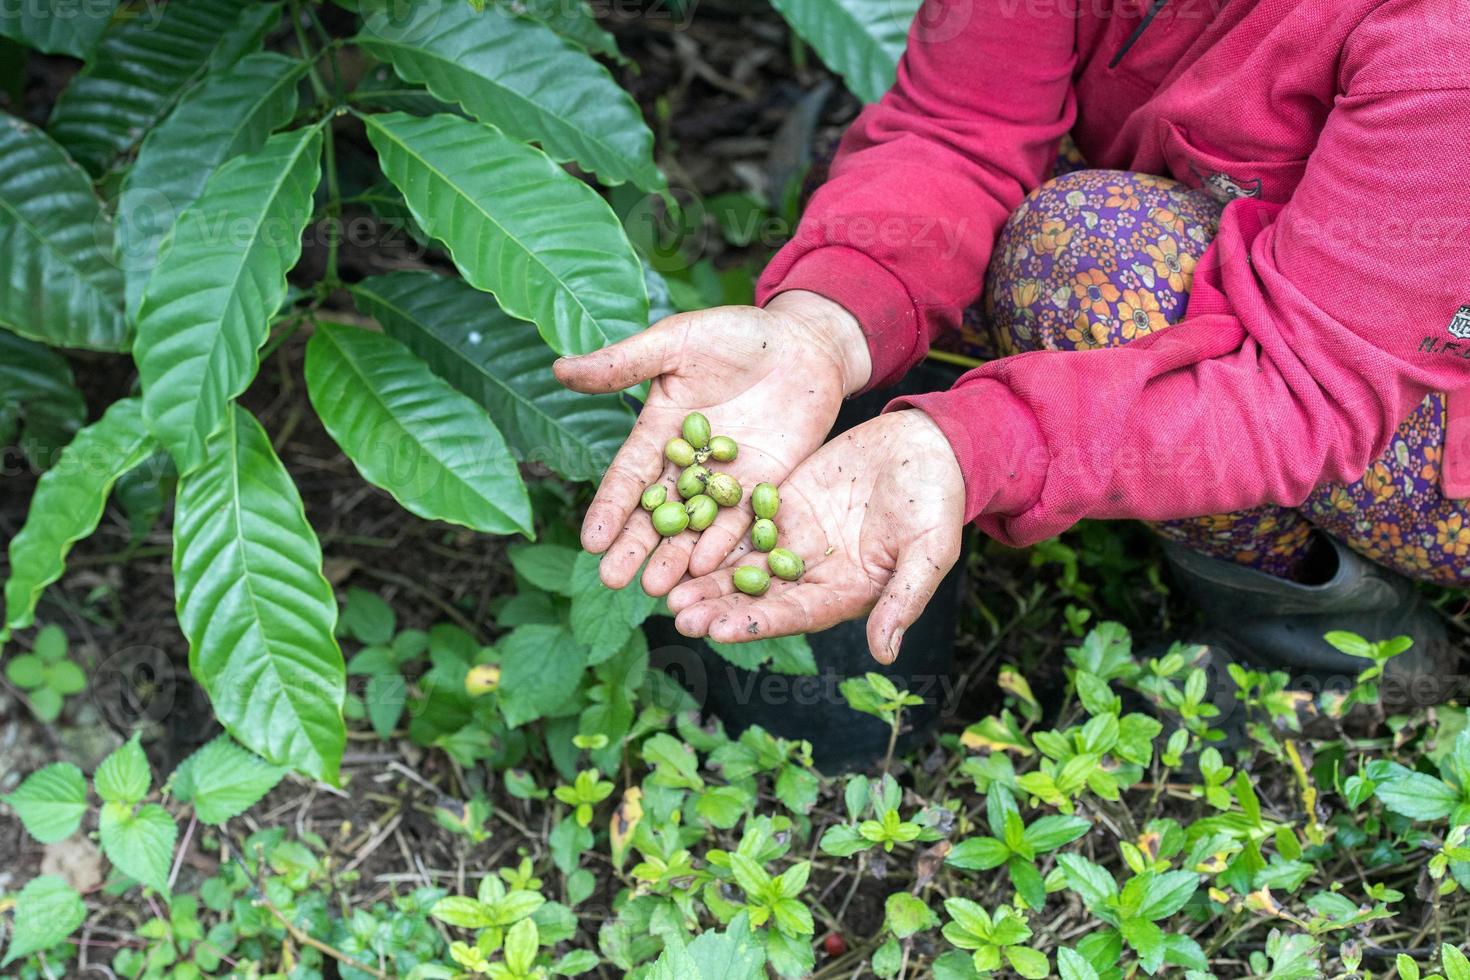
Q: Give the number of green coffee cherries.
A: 12